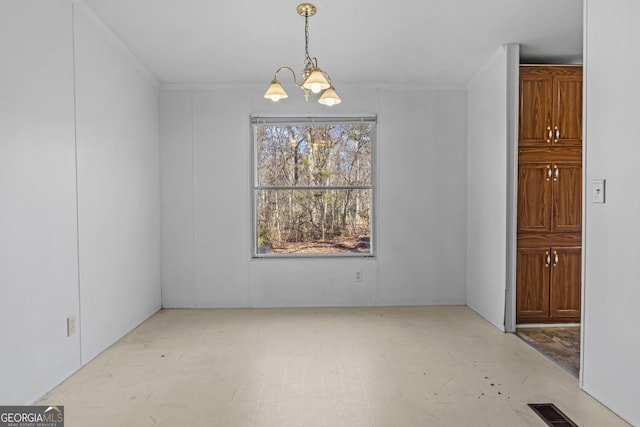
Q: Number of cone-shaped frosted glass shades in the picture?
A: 3